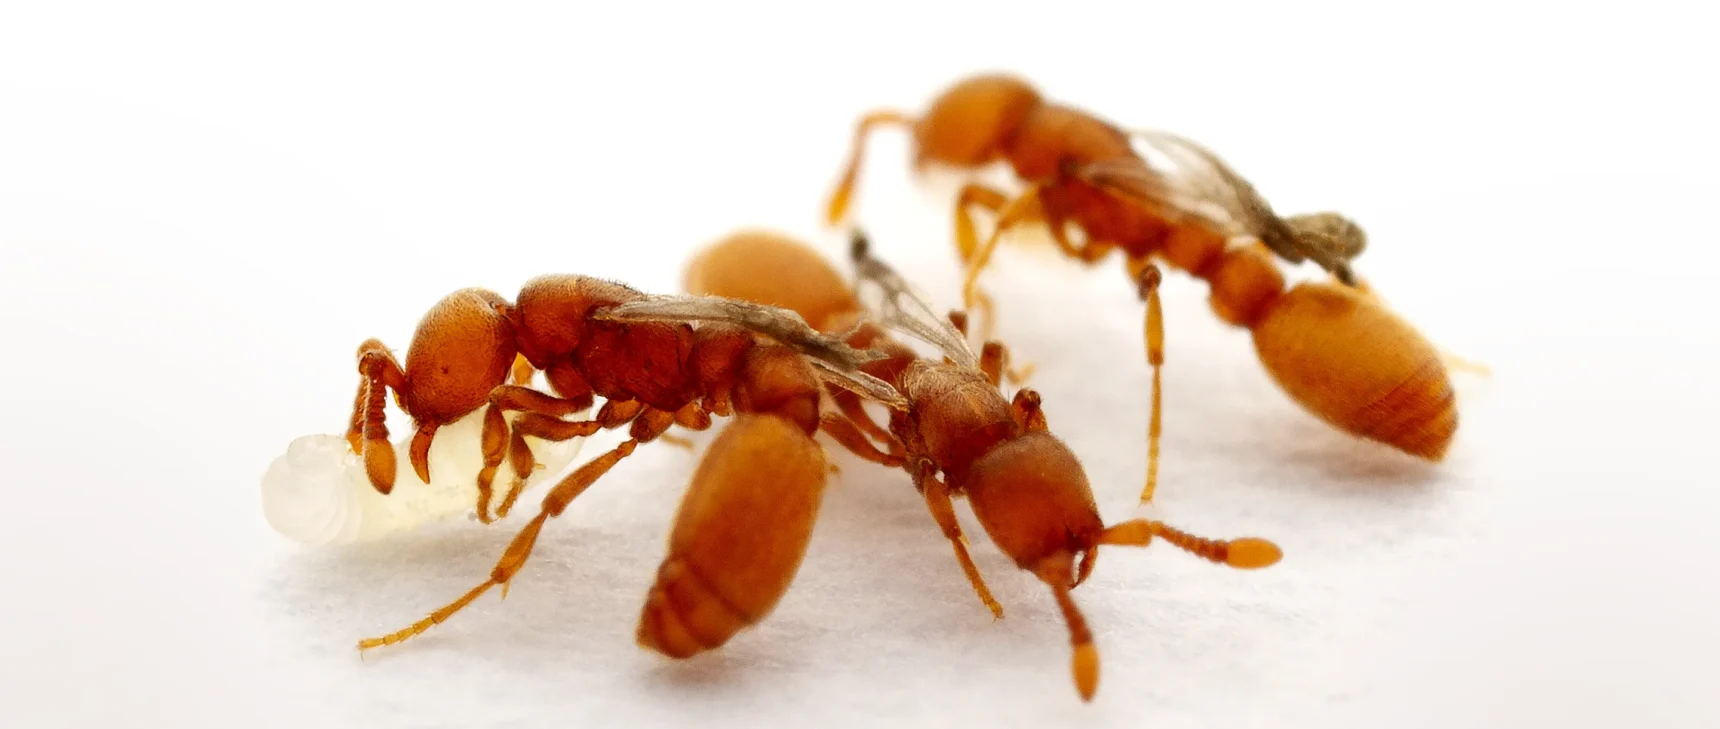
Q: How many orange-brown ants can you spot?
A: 3